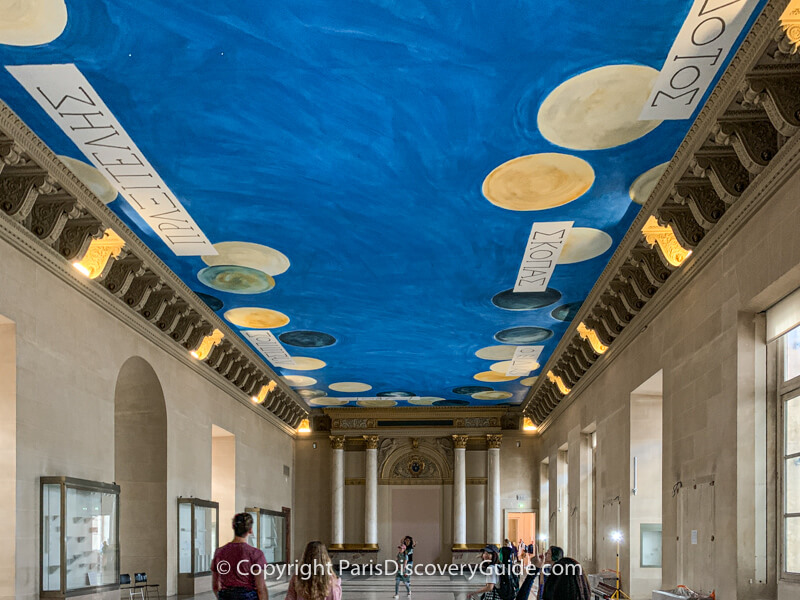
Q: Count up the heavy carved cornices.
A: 2